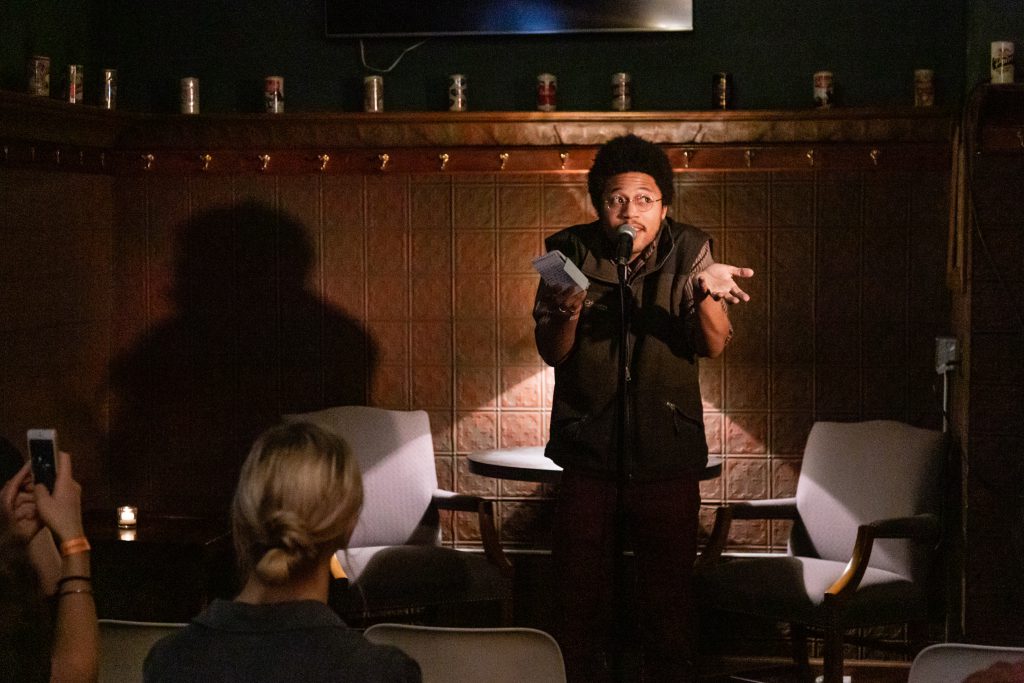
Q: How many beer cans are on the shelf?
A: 13